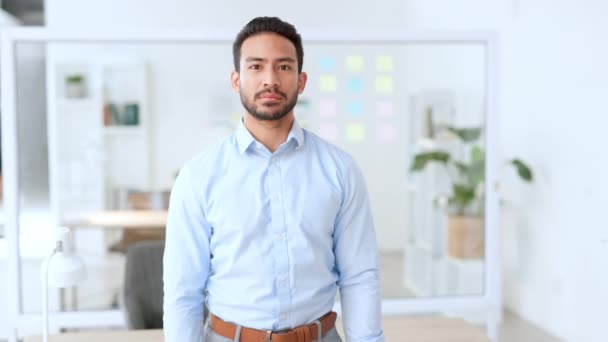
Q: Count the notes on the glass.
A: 12